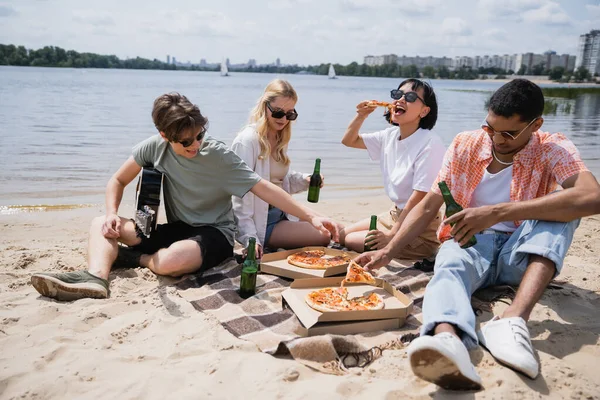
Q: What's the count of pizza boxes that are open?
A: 2